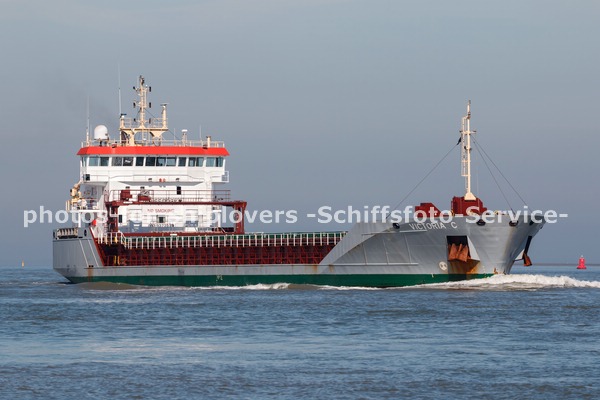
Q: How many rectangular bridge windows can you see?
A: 13